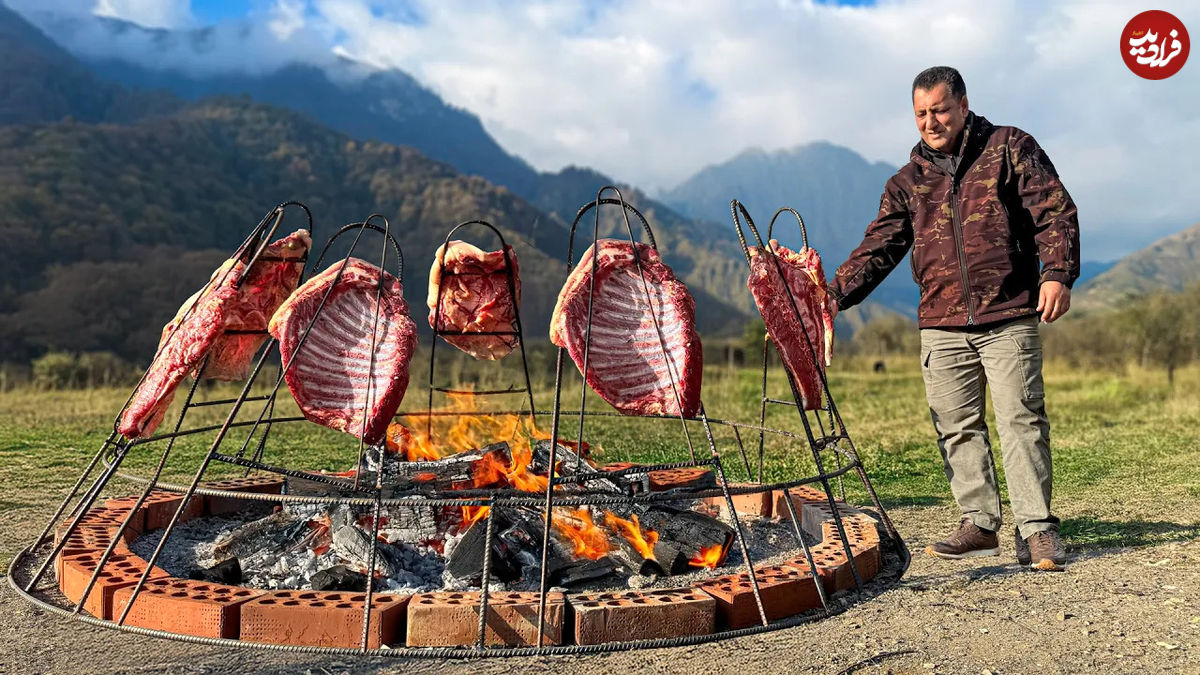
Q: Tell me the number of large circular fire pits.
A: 1